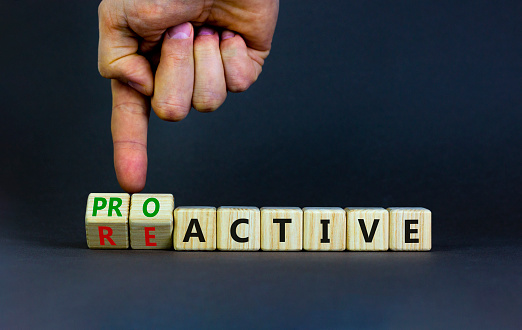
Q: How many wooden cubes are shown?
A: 8